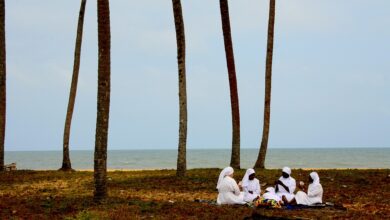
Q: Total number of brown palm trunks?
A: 6